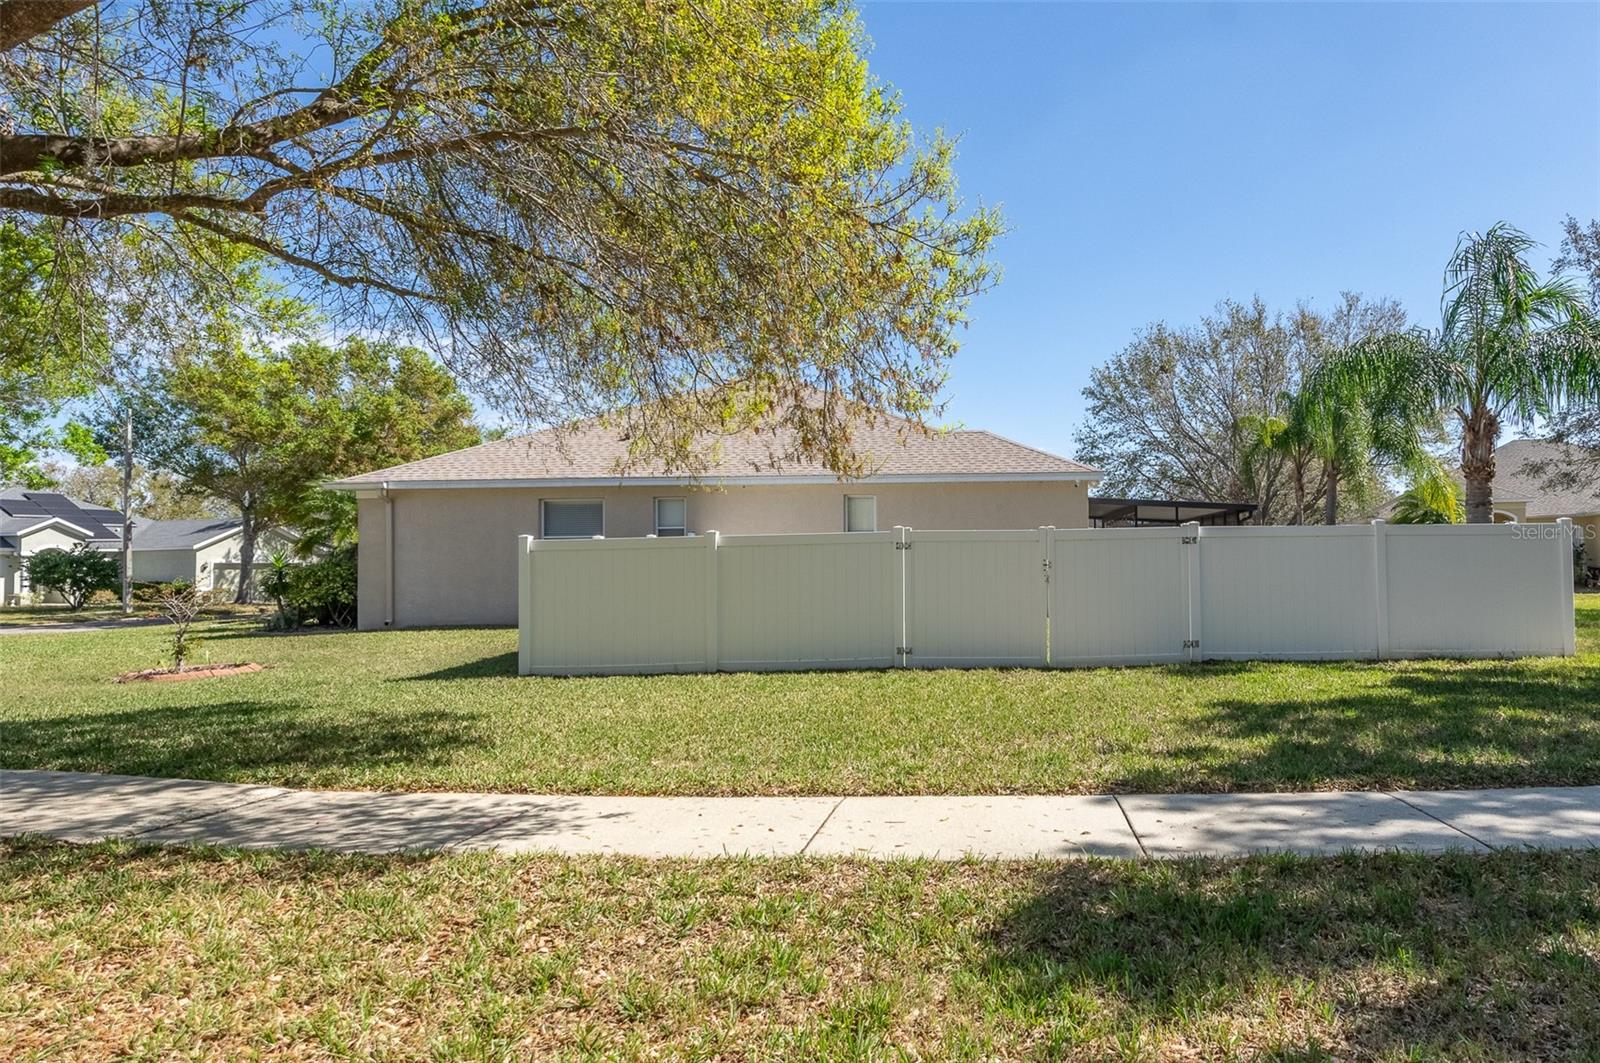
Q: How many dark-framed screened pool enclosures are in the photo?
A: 1